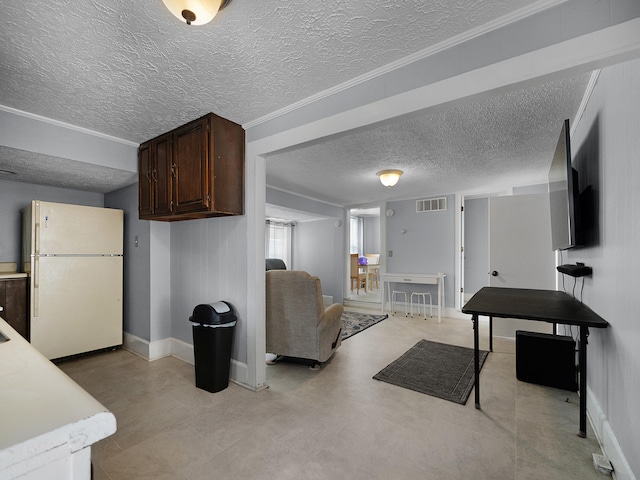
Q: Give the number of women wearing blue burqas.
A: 0